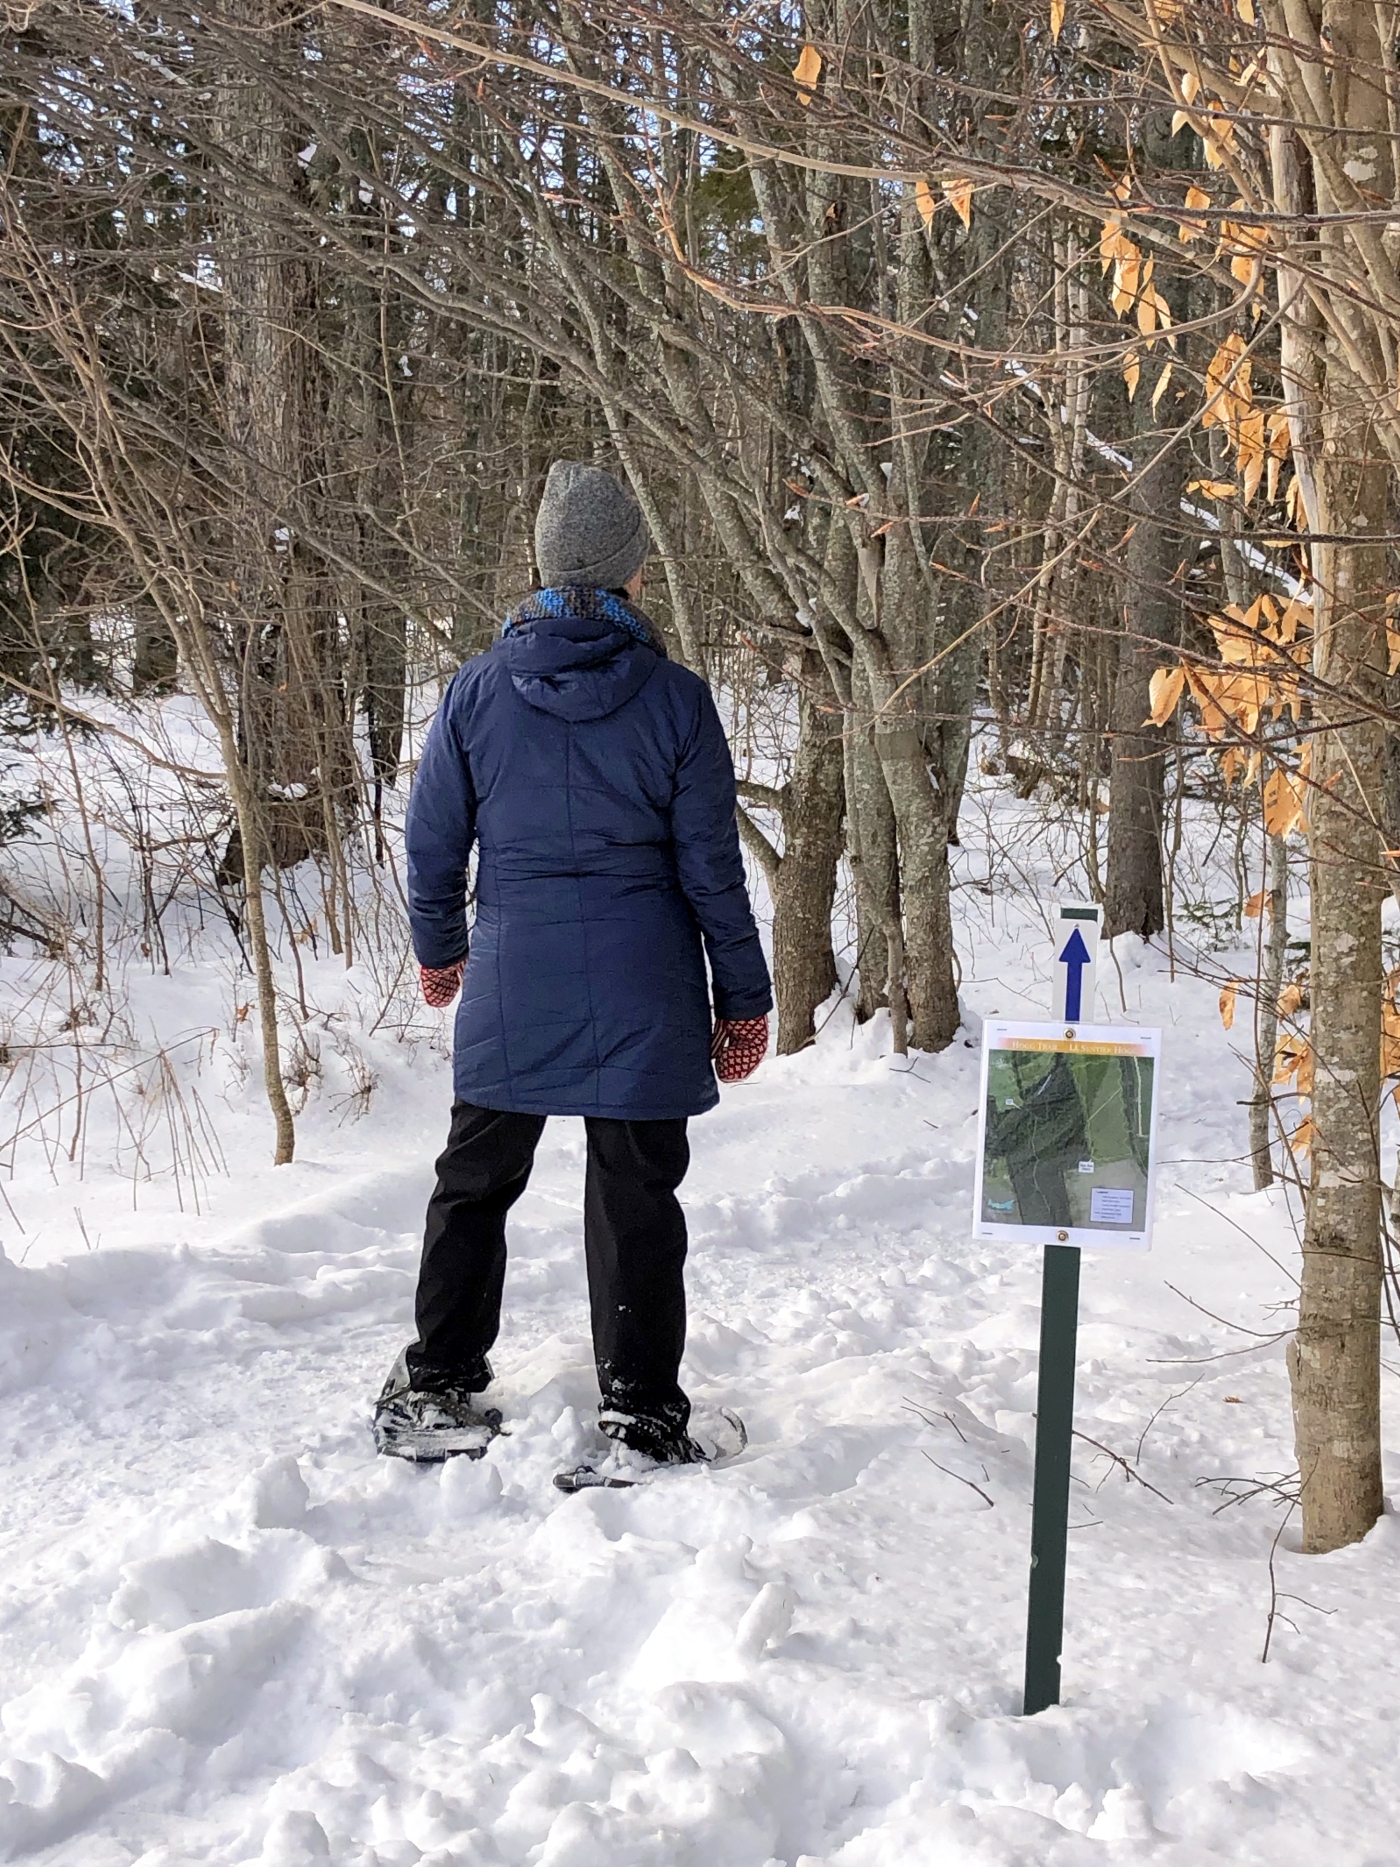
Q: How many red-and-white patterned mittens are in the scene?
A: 2